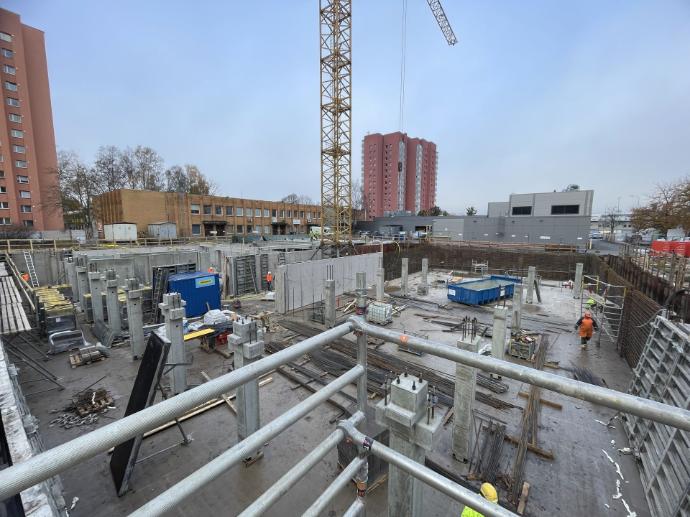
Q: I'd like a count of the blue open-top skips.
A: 1